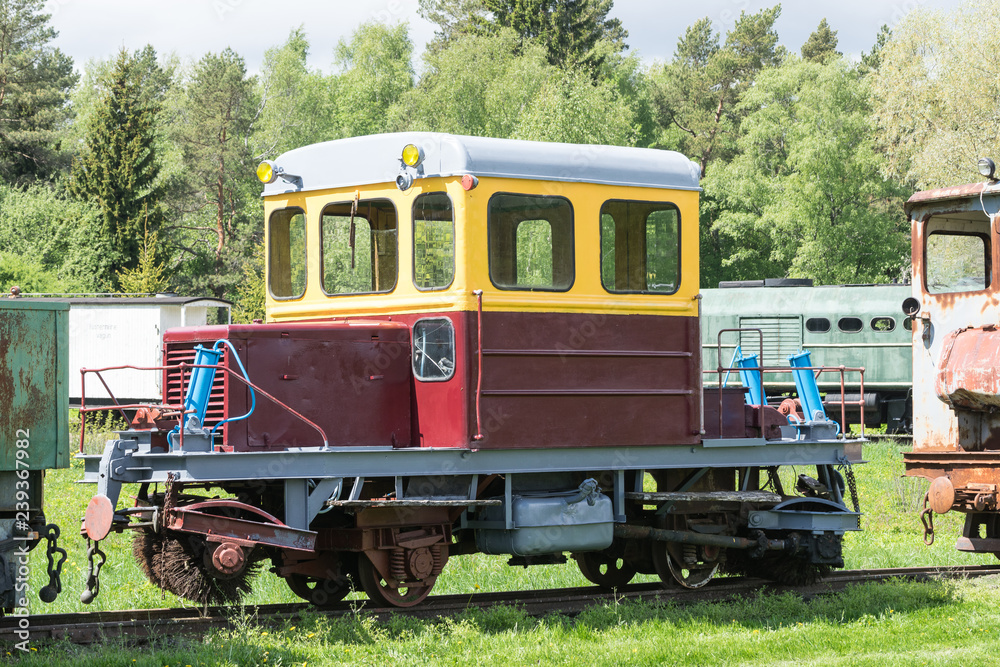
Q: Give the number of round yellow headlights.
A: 2